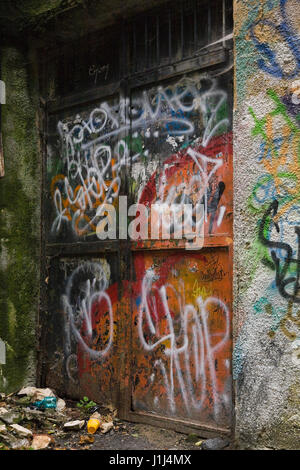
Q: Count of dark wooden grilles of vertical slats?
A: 1